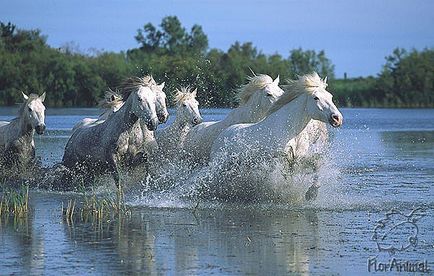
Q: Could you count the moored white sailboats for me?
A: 0